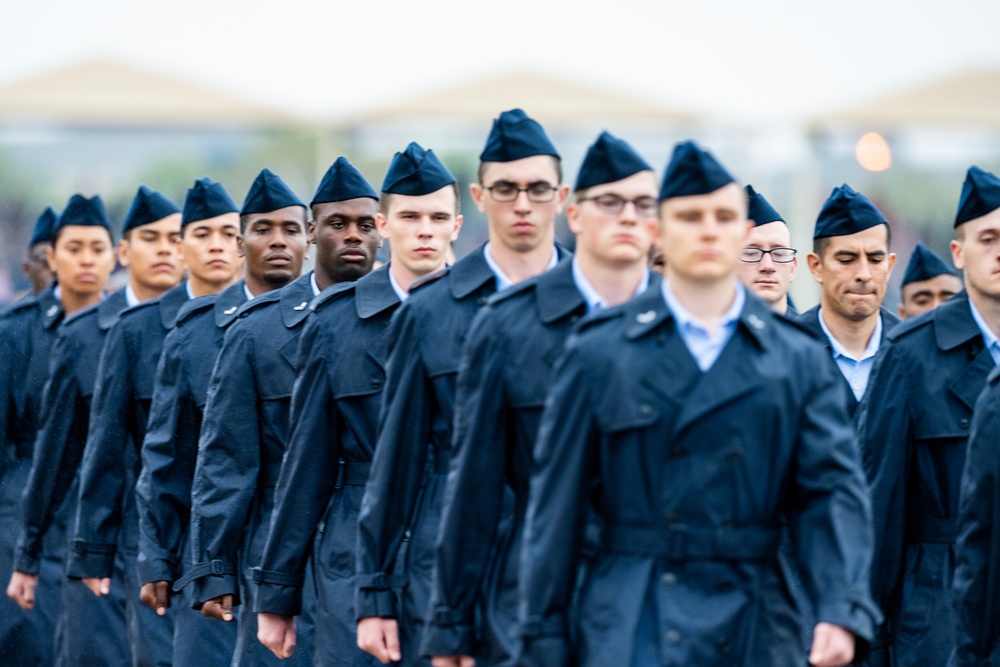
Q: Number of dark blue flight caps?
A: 14